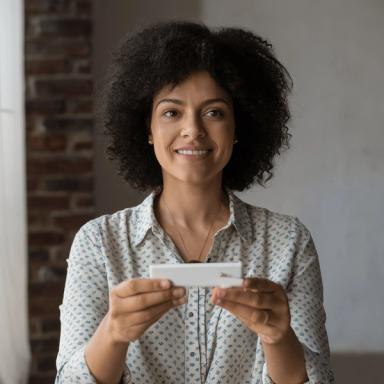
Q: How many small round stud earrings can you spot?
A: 2